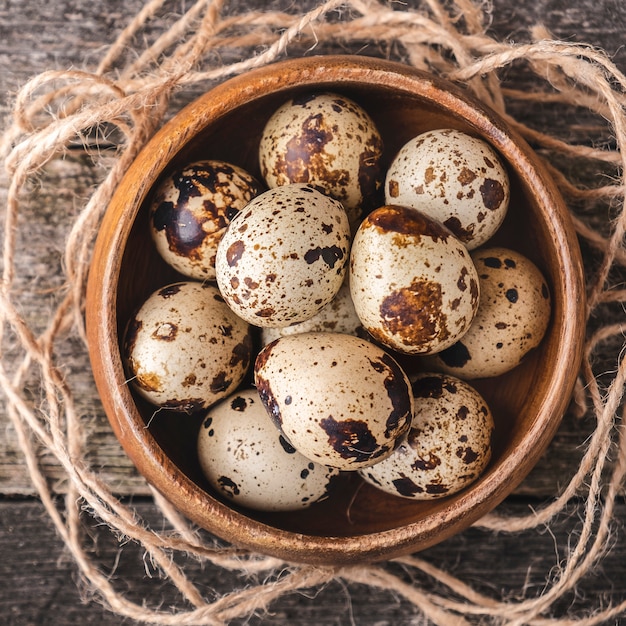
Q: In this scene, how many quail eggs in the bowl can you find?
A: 11